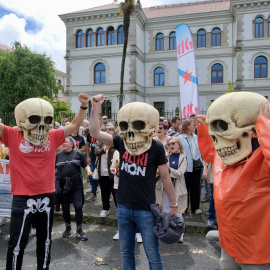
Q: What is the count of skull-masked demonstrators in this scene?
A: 3